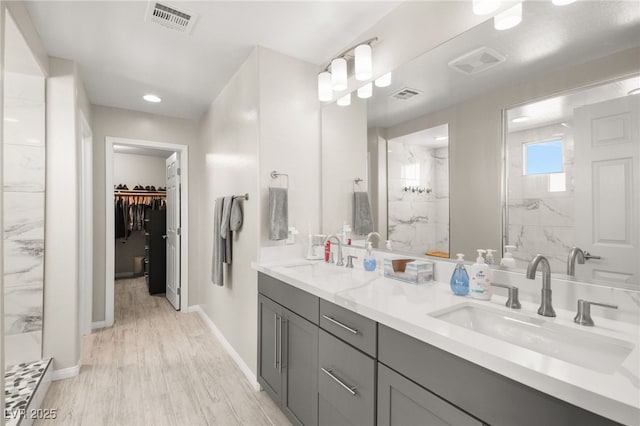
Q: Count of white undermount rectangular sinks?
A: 2